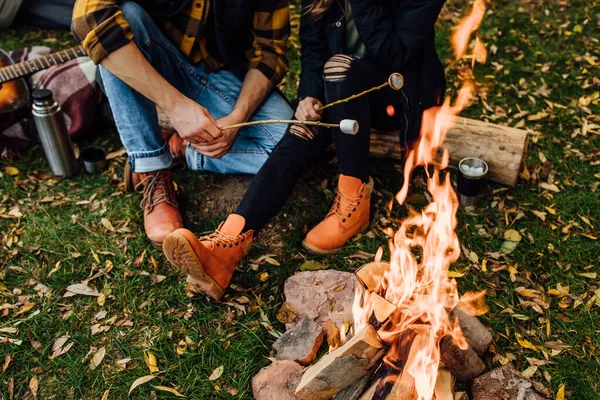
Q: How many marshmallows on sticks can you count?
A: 2